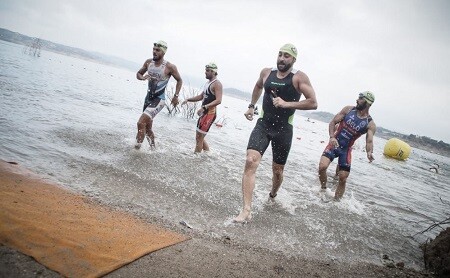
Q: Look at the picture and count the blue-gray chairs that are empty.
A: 0